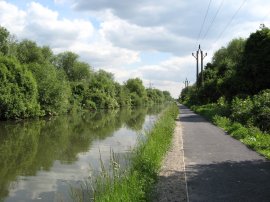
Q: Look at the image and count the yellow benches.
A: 0